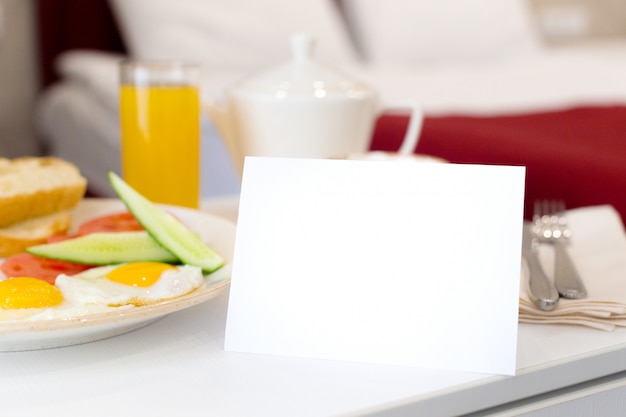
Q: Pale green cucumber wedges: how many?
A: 2